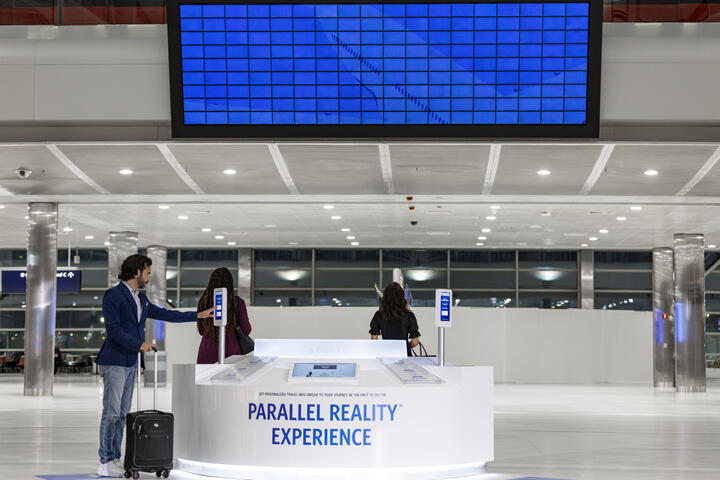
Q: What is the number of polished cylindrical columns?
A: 5